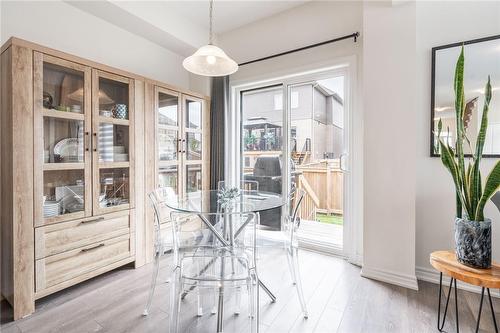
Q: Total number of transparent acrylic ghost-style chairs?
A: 4